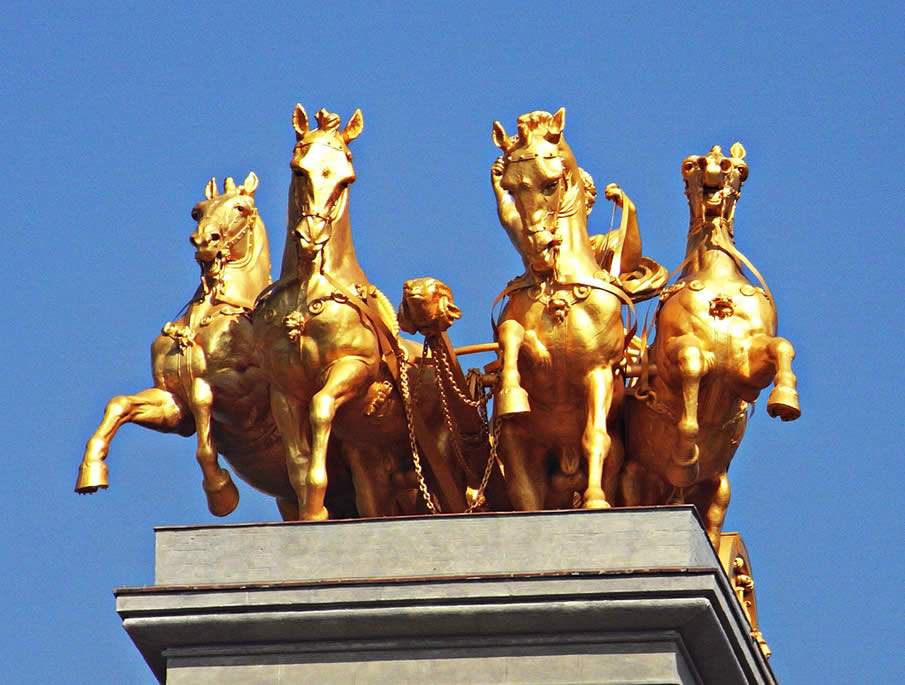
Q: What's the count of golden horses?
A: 4